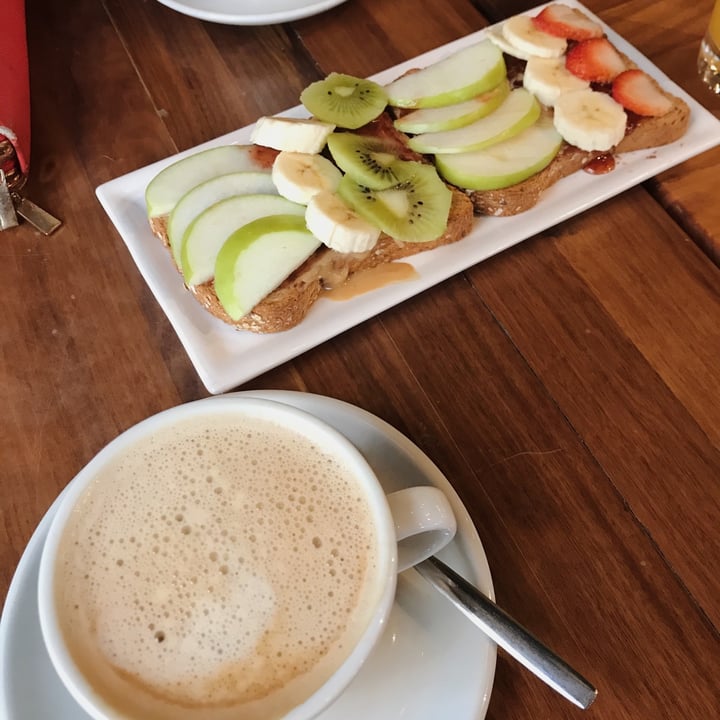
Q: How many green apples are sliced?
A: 8